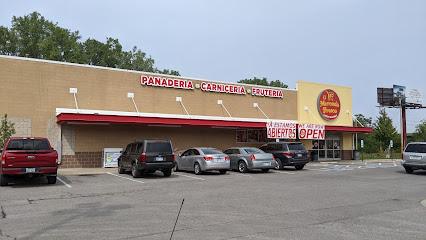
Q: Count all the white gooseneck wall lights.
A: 7